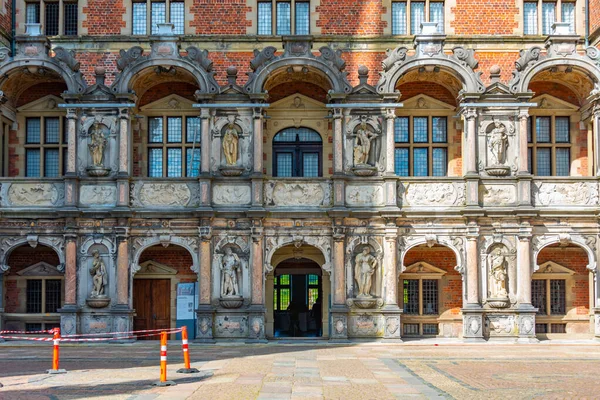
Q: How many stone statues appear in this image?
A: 8